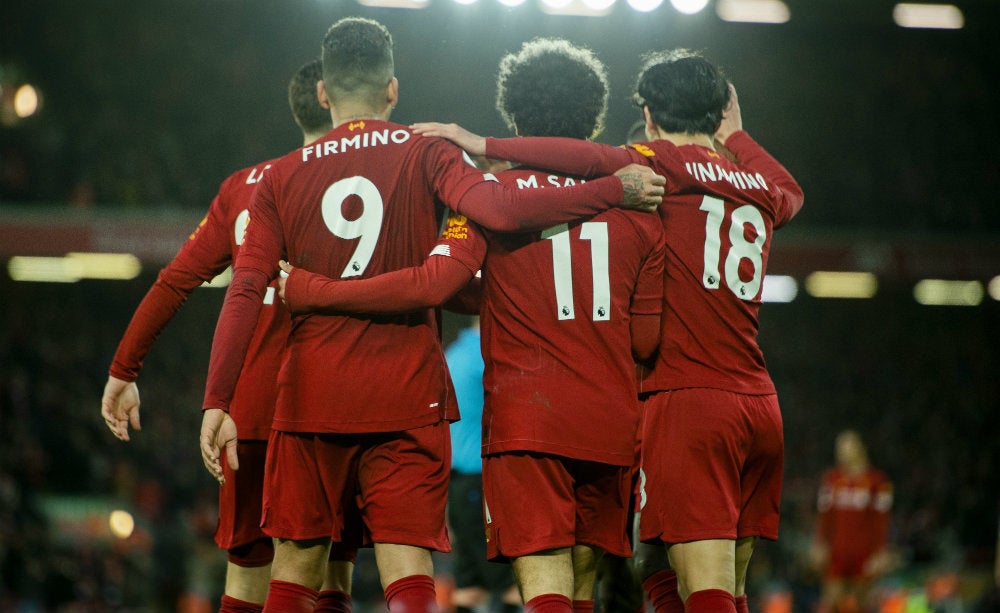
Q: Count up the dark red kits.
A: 5